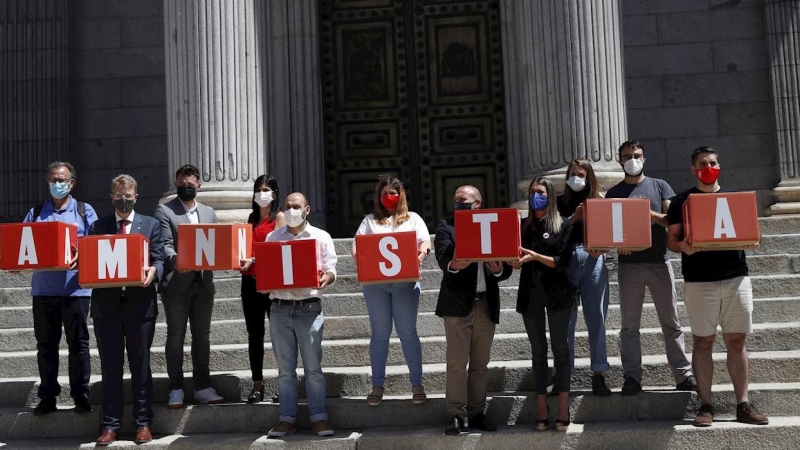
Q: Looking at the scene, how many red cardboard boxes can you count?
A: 8